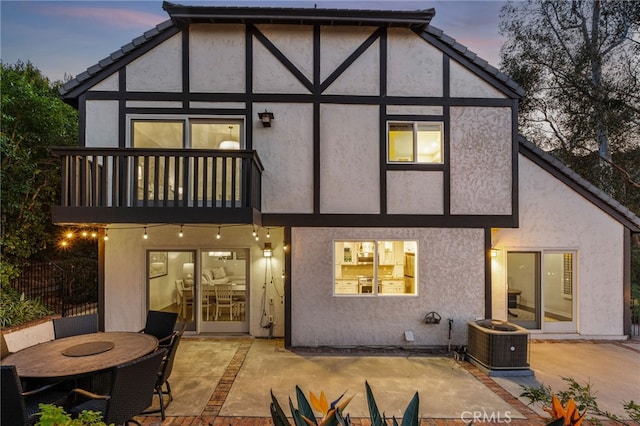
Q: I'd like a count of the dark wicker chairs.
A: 5